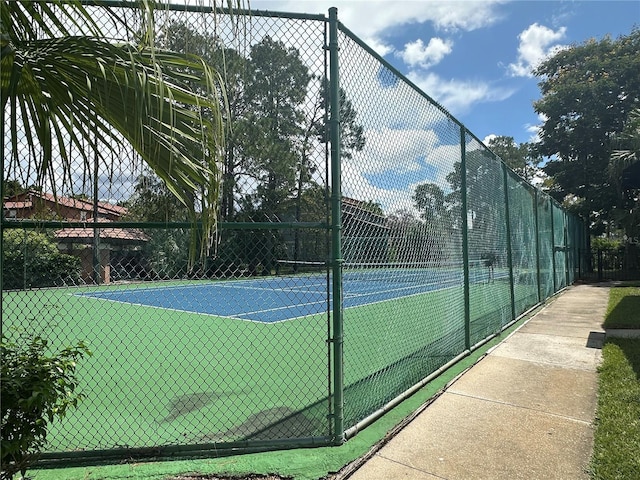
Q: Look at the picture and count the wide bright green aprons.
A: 1